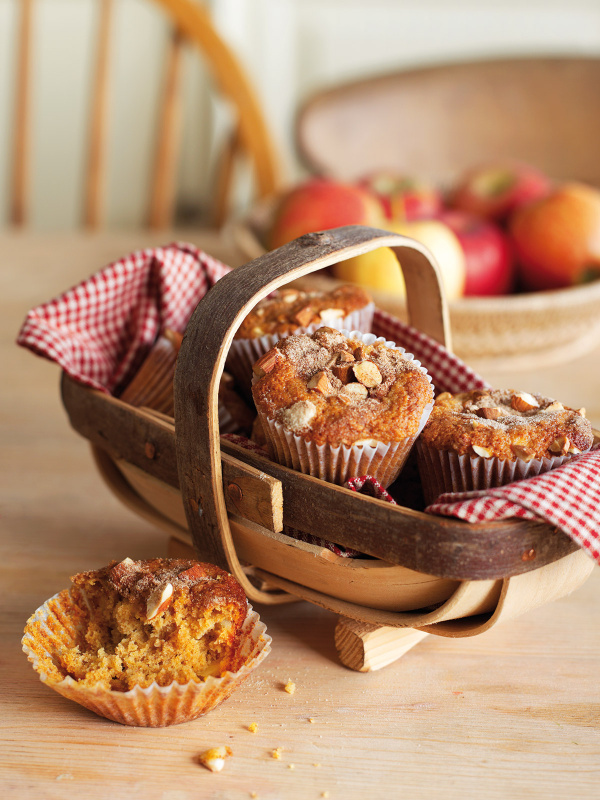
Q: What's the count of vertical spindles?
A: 4